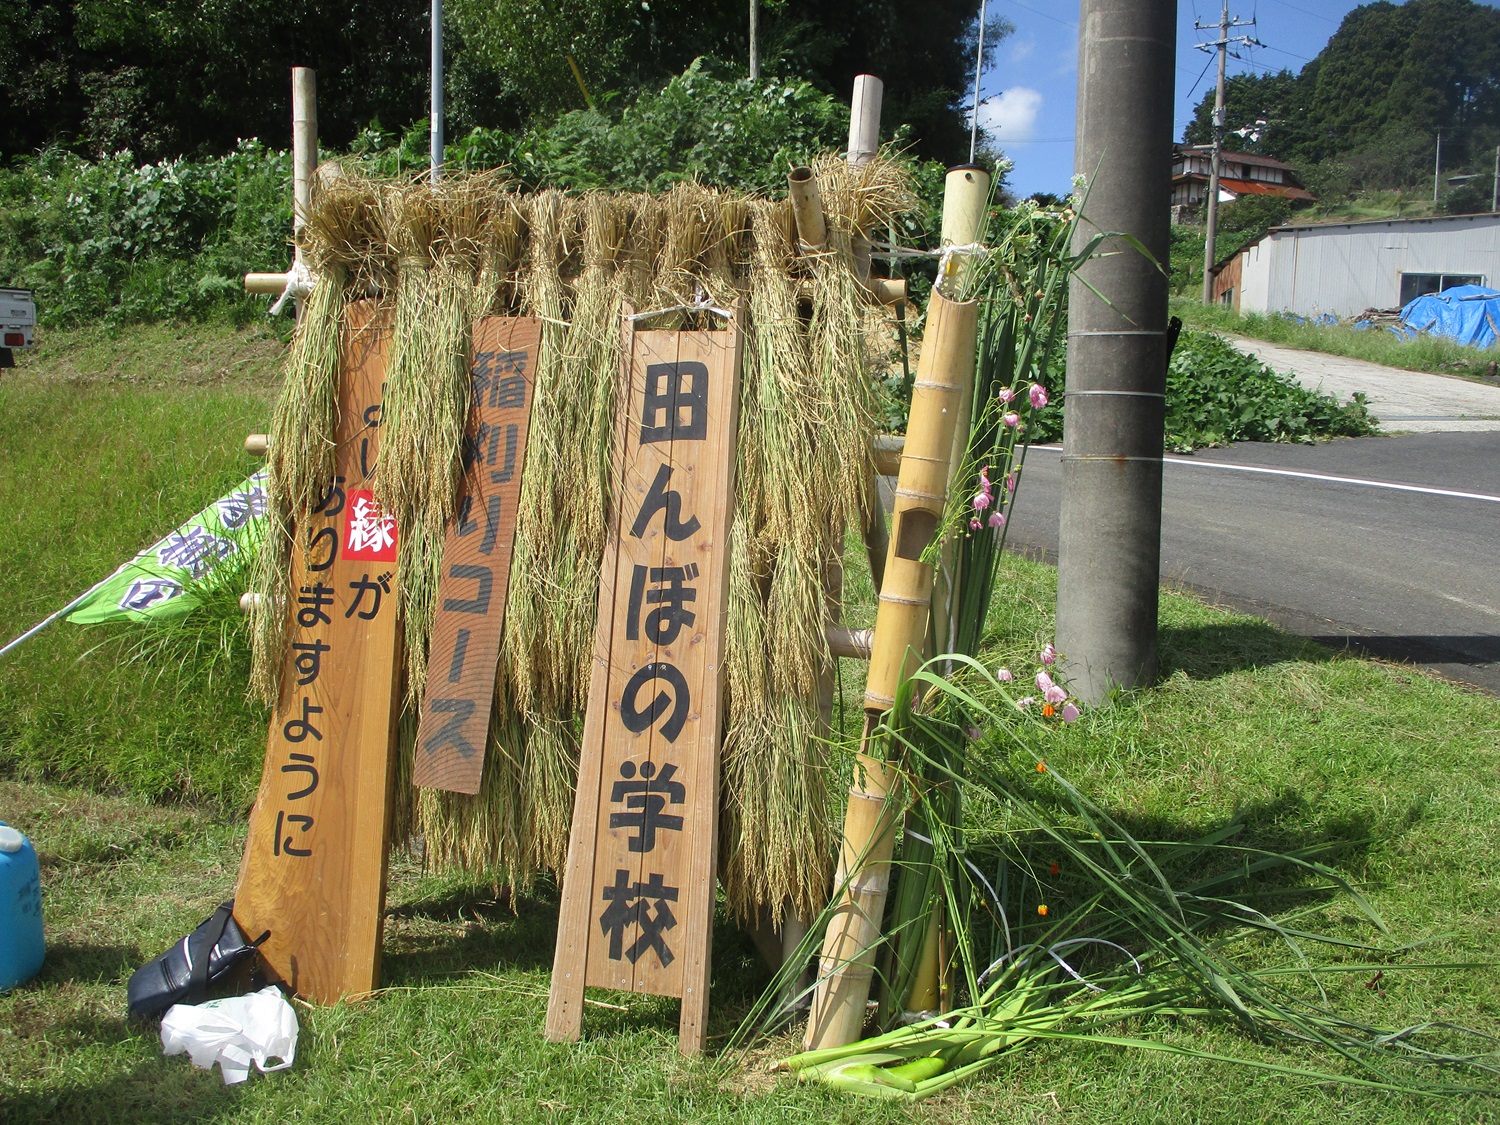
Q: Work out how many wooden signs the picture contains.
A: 3